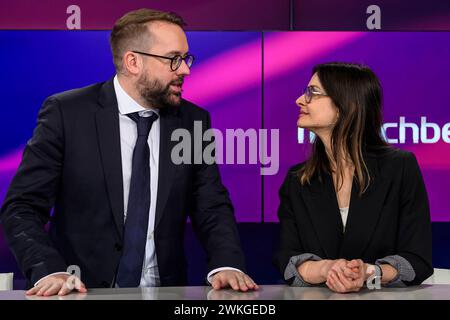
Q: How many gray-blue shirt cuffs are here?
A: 2